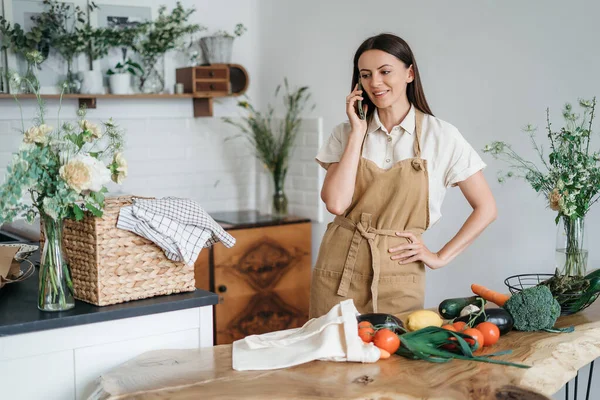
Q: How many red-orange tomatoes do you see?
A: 7